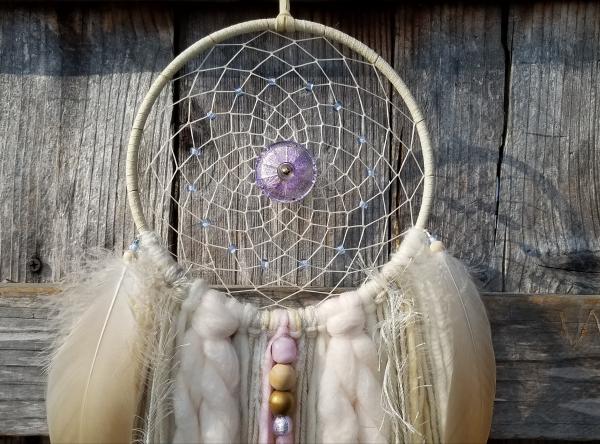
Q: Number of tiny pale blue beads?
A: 15